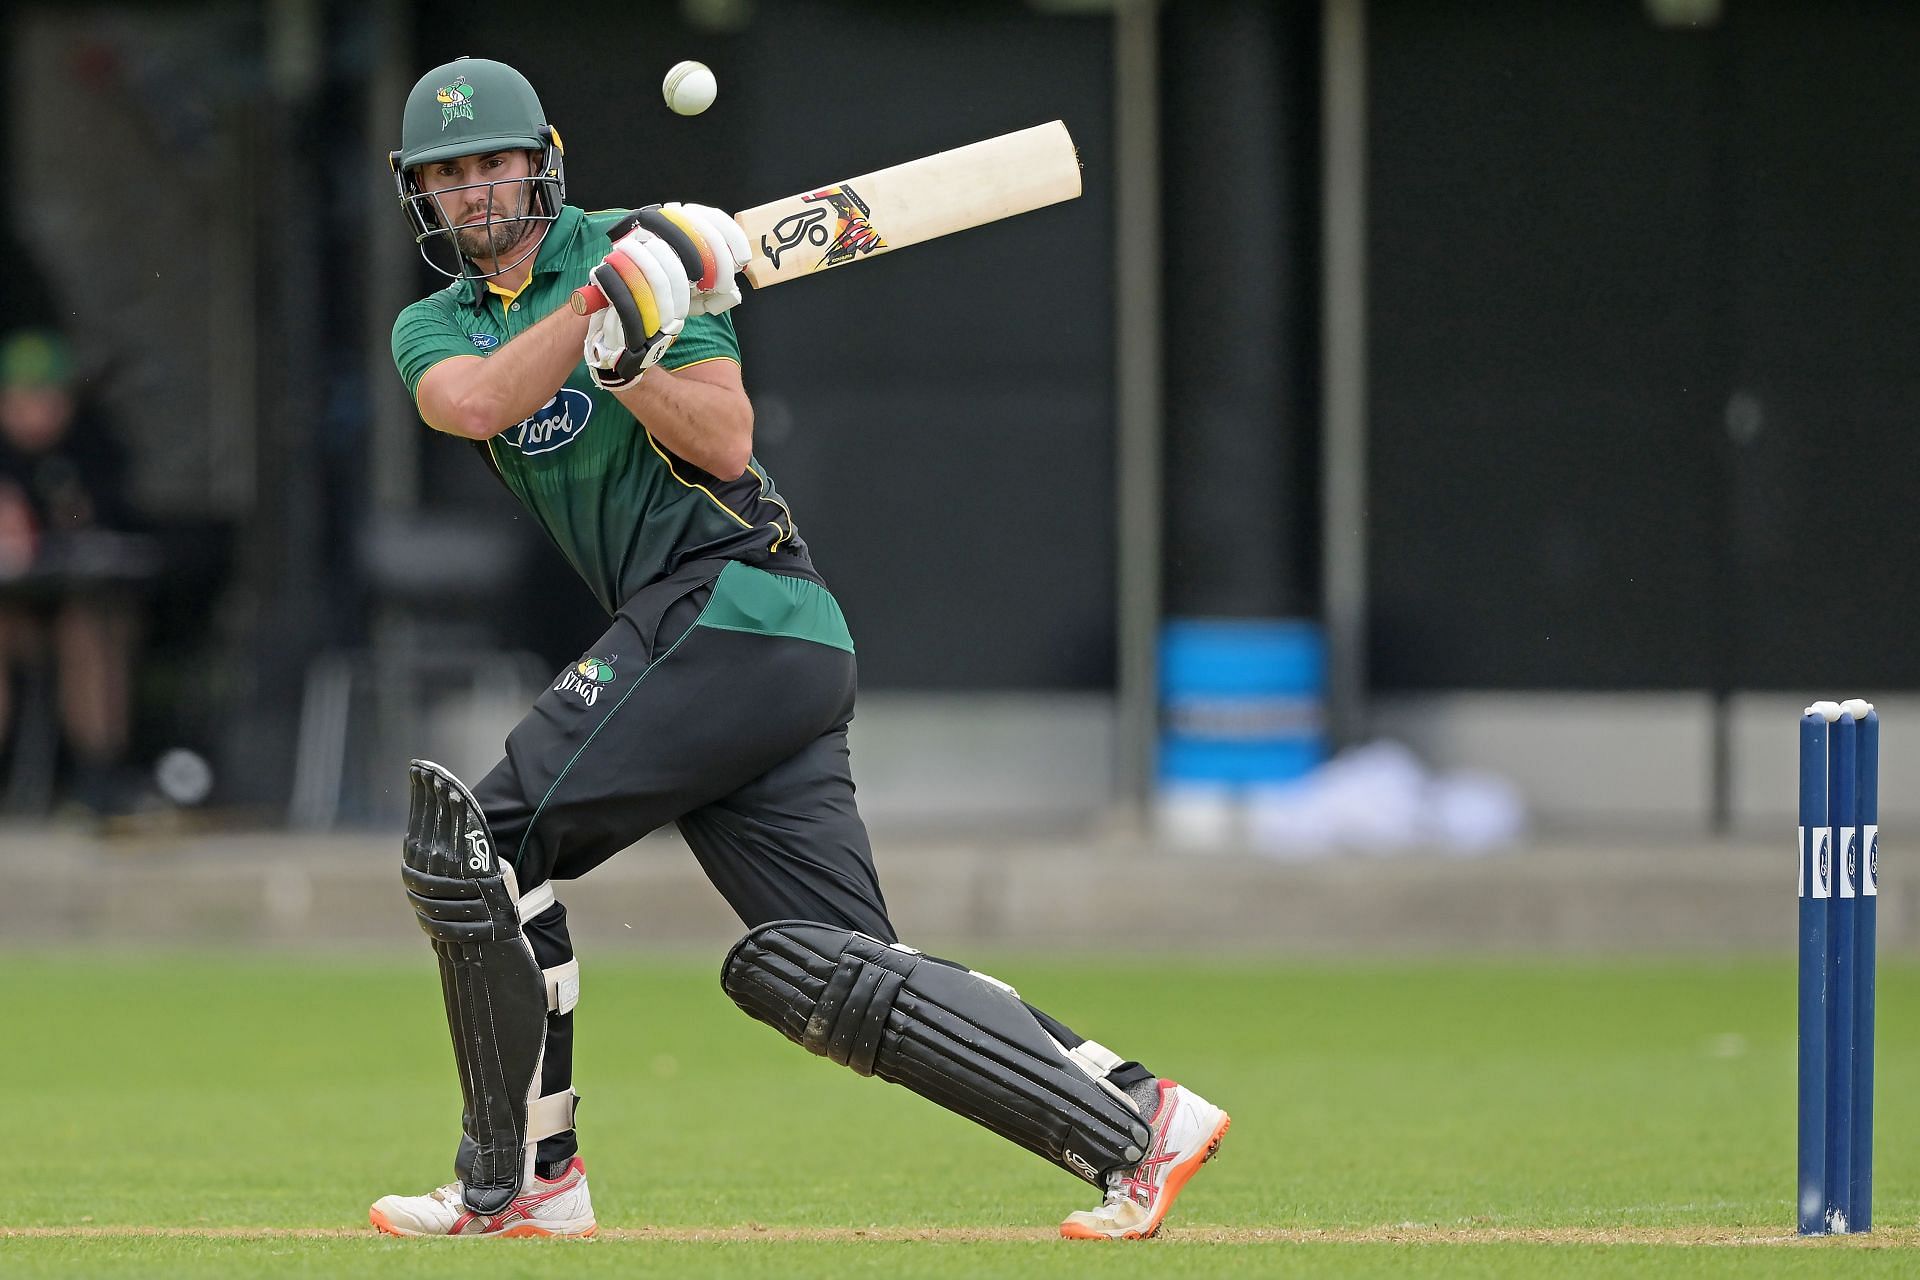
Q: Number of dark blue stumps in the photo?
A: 3